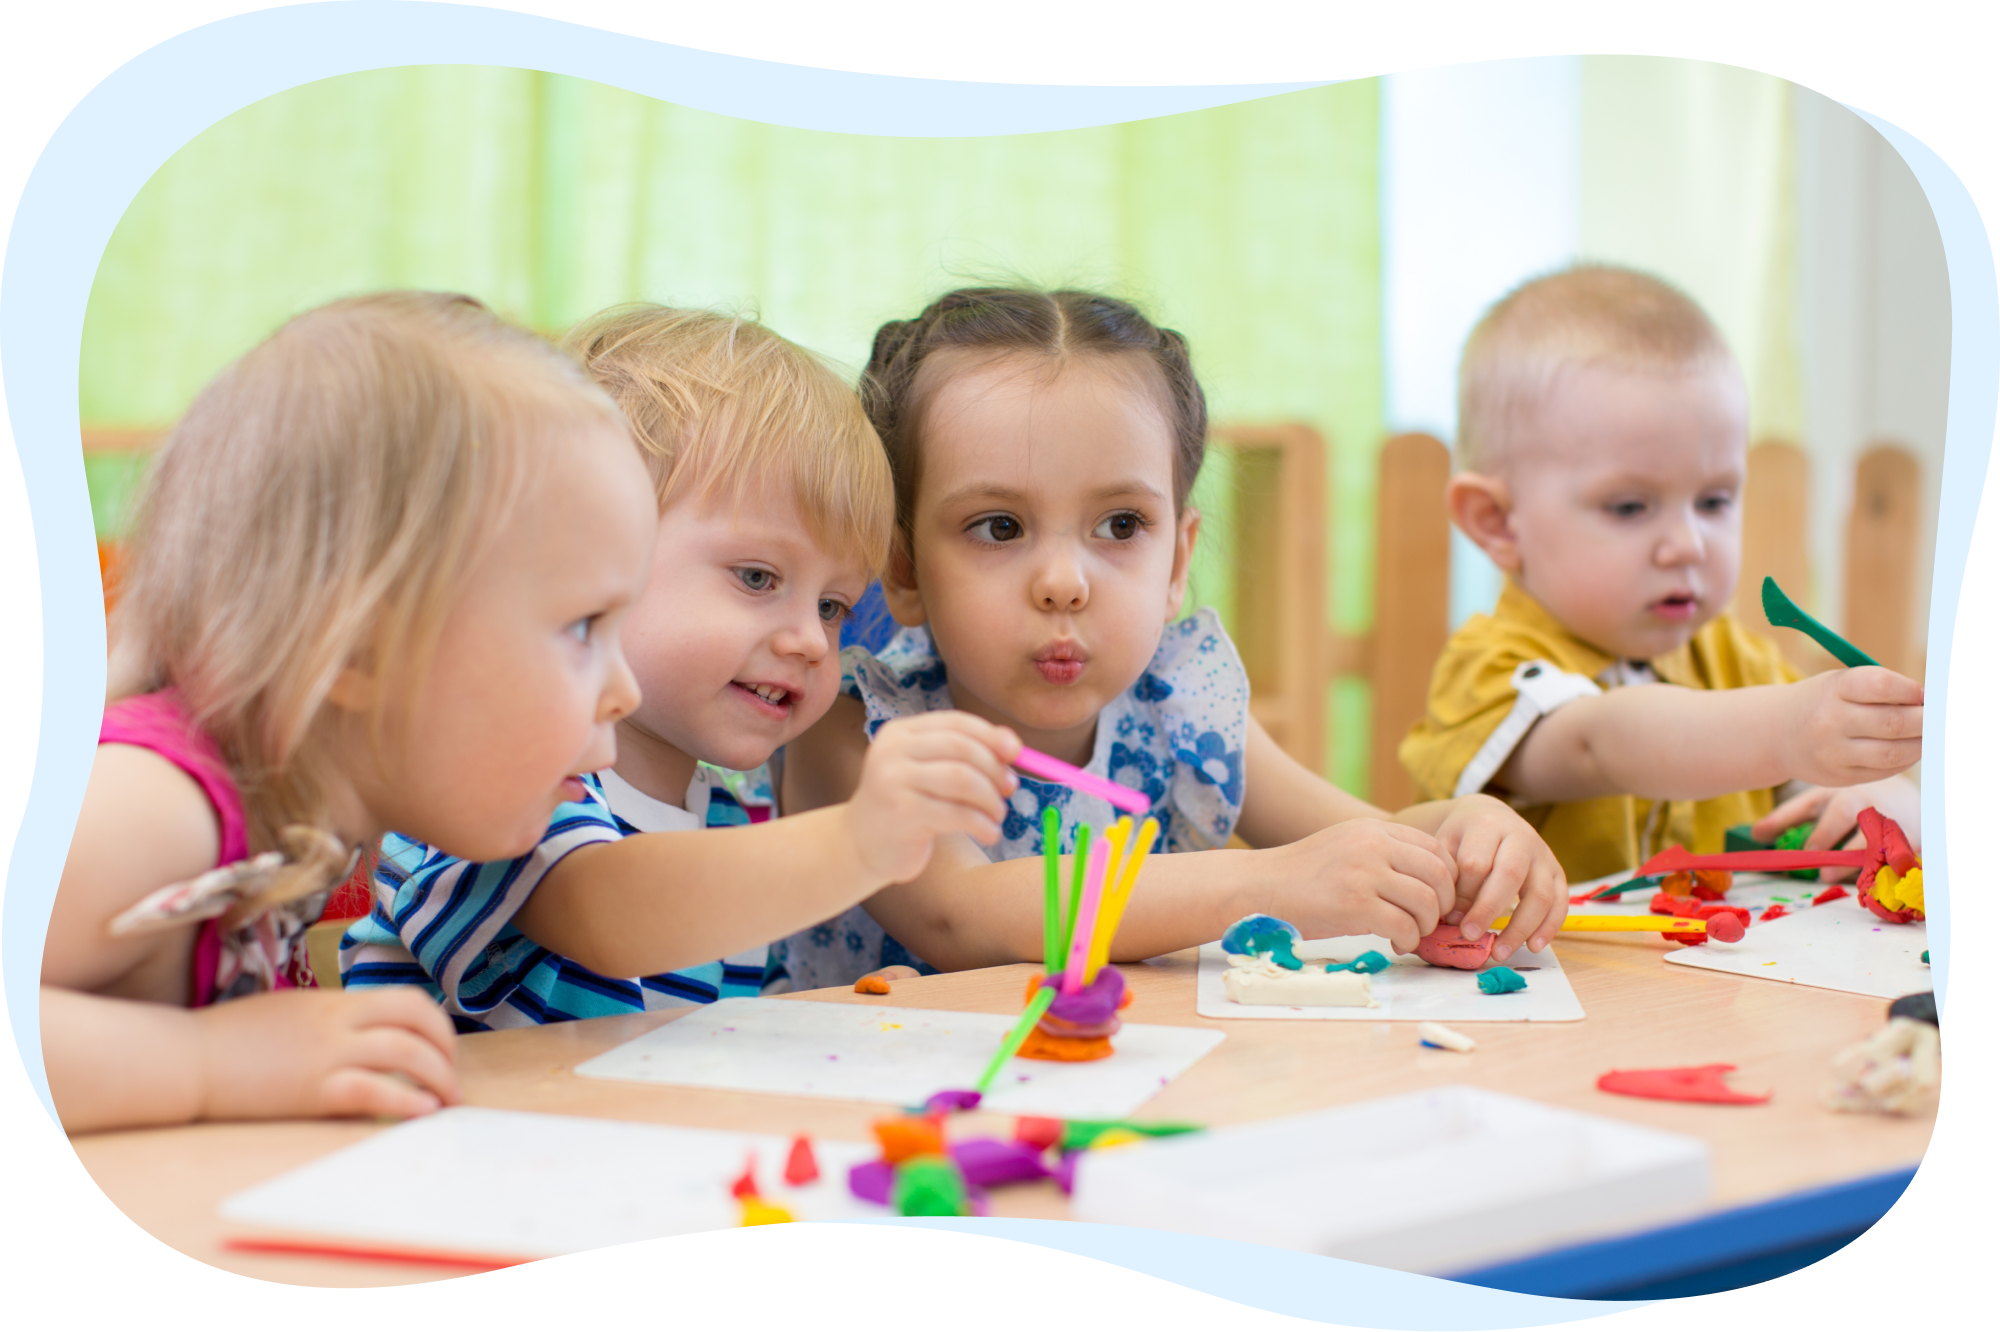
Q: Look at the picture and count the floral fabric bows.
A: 1